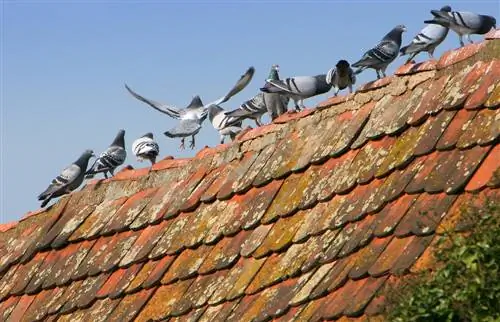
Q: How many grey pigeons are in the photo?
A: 12